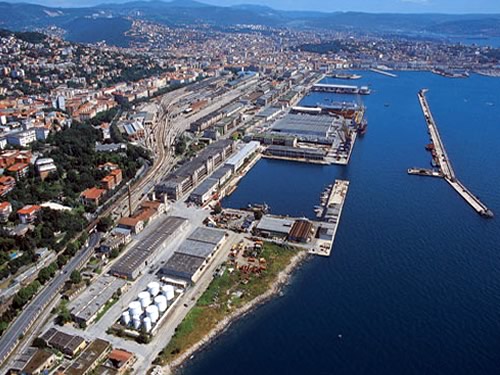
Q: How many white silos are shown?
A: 9